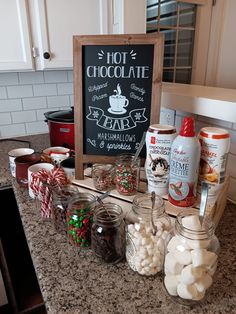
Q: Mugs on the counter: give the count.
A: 5